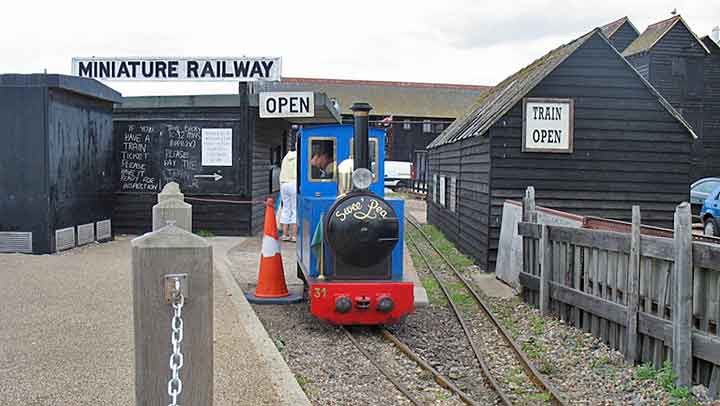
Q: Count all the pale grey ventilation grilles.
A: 4